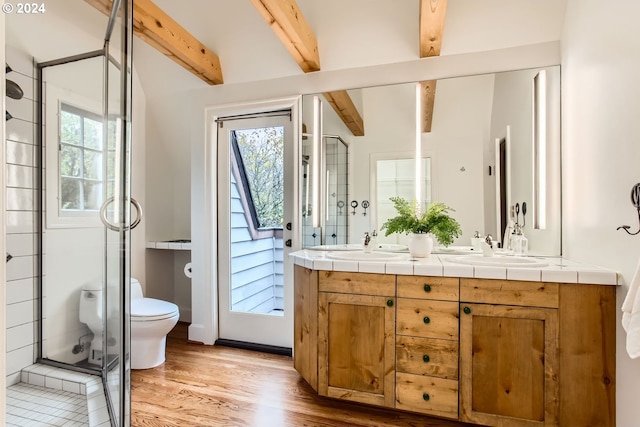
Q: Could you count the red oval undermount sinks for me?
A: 0